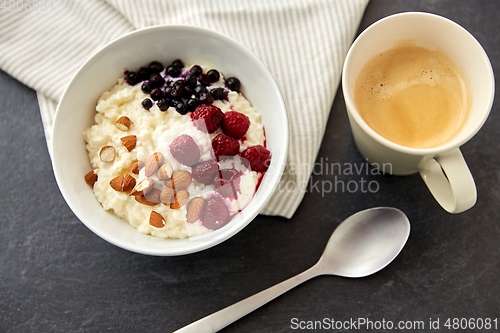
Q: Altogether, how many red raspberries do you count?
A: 8